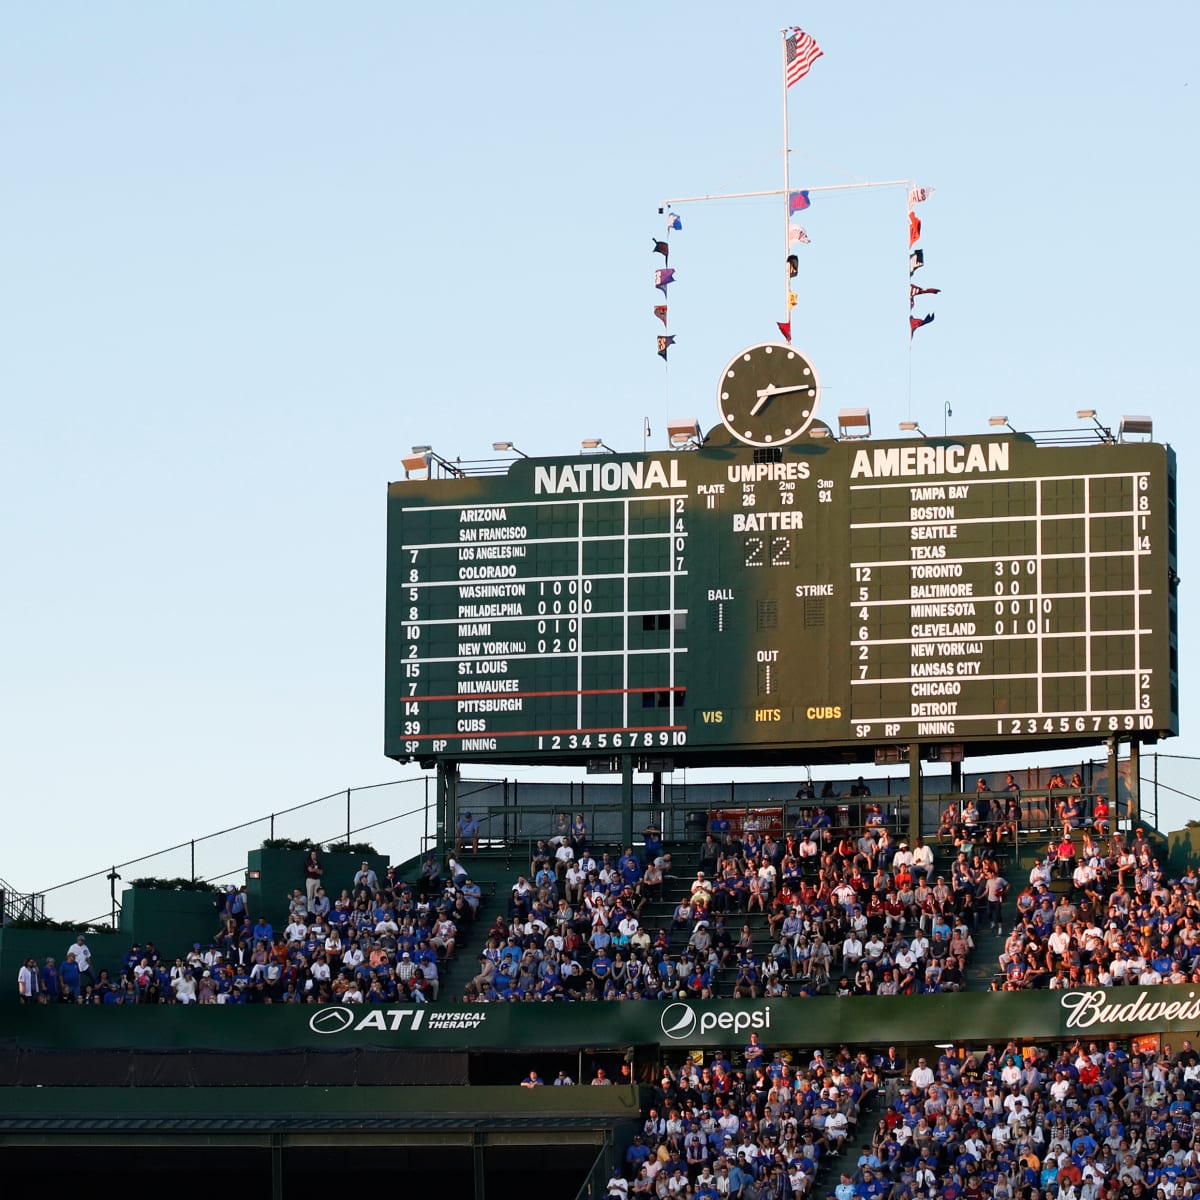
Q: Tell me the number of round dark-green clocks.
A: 1